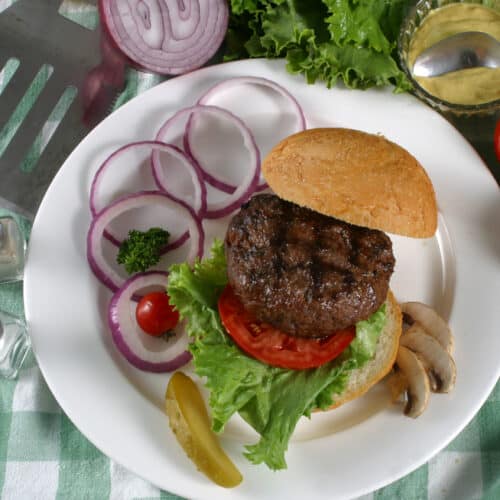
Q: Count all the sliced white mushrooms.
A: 3